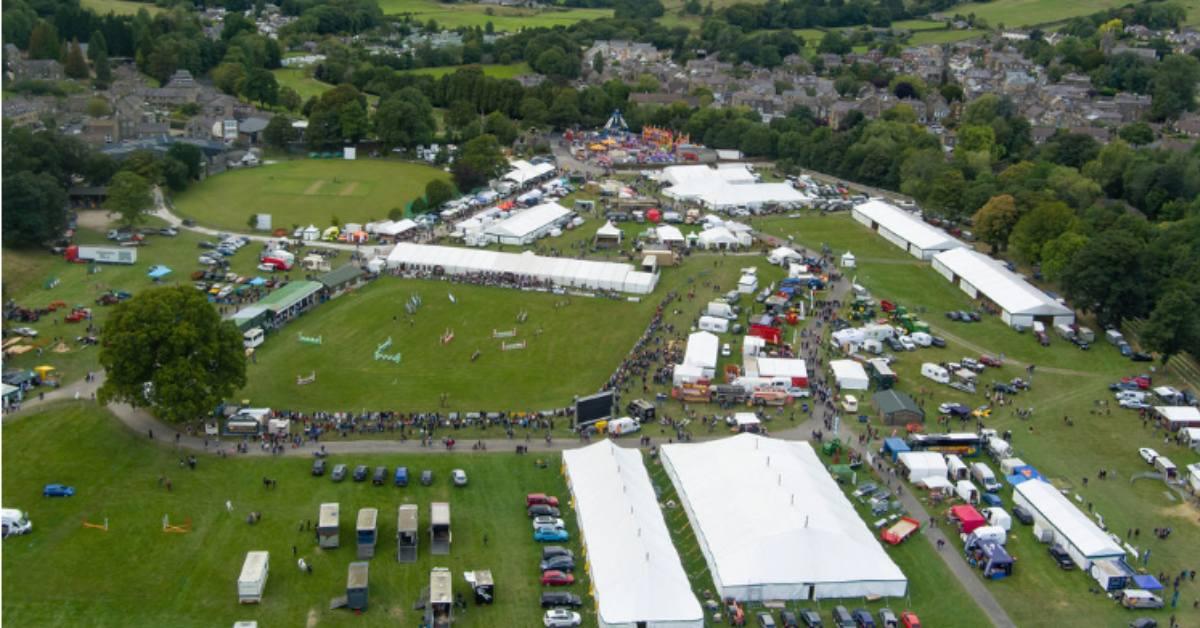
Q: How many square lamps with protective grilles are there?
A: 0